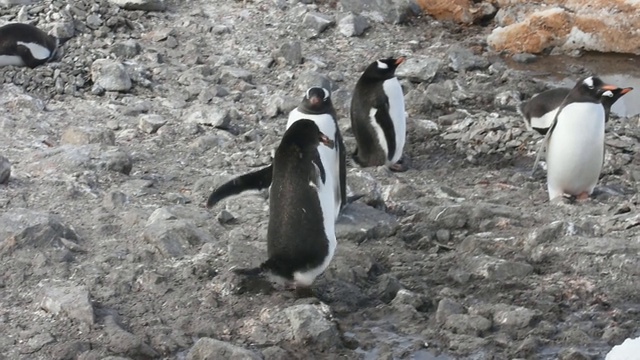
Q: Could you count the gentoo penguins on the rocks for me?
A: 6